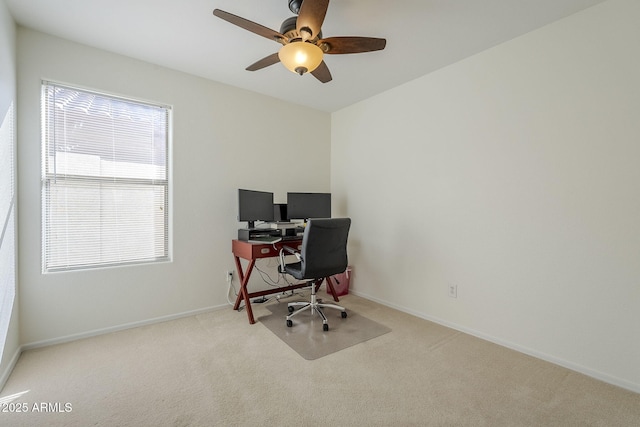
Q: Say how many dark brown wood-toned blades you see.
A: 5